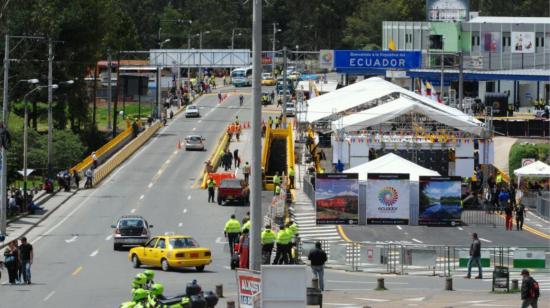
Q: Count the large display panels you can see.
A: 3